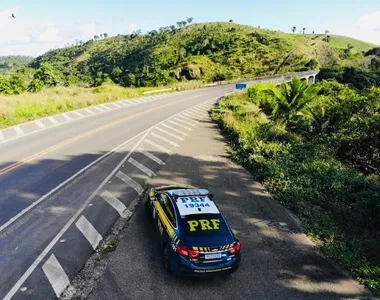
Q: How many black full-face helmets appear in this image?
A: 0